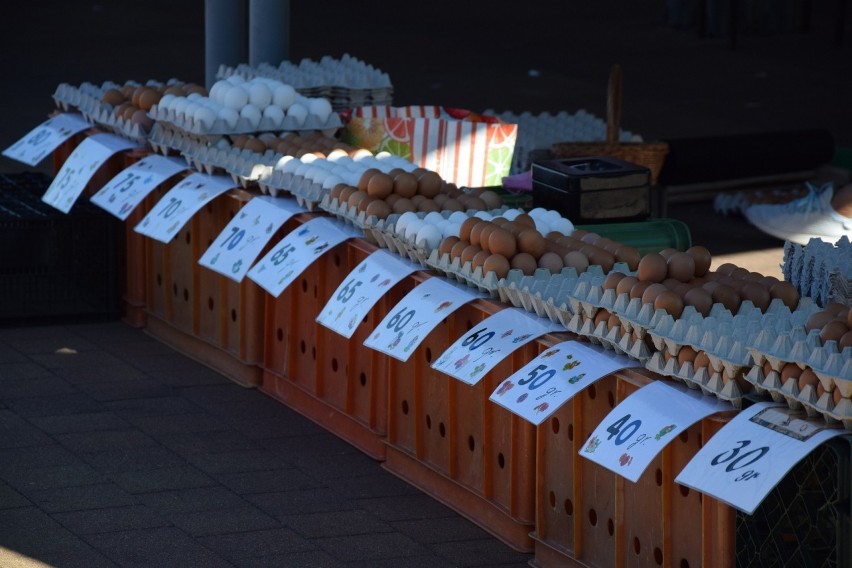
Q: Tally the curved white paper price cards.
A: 12